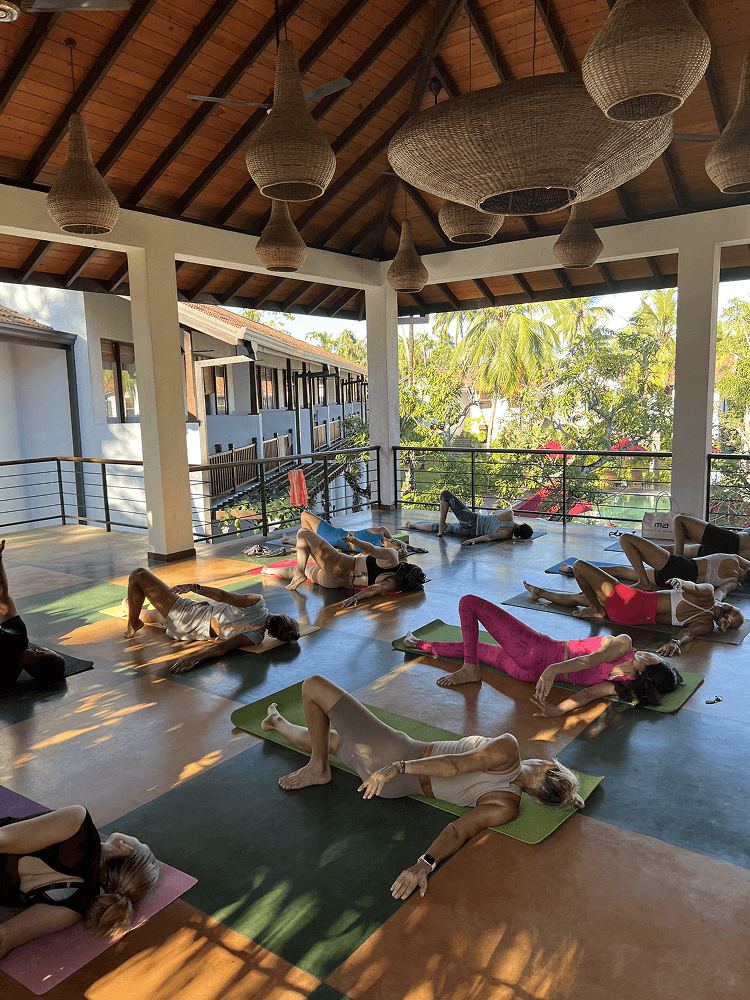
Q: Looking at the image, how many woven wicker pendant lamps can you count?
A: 9